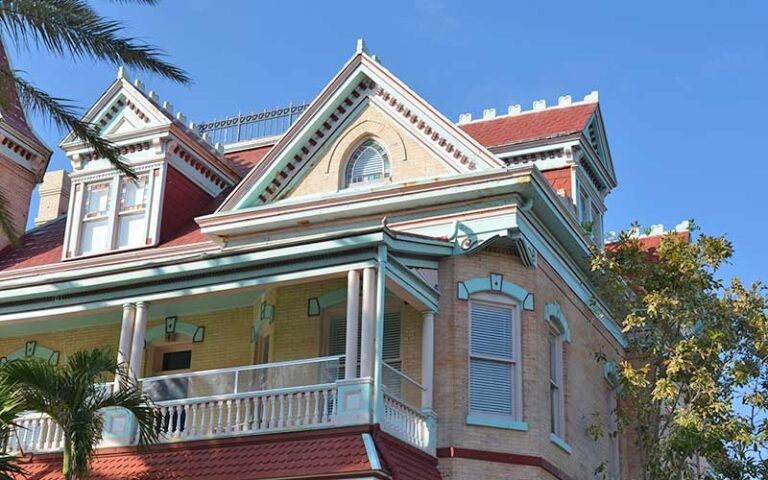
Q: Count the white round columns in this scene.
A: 5